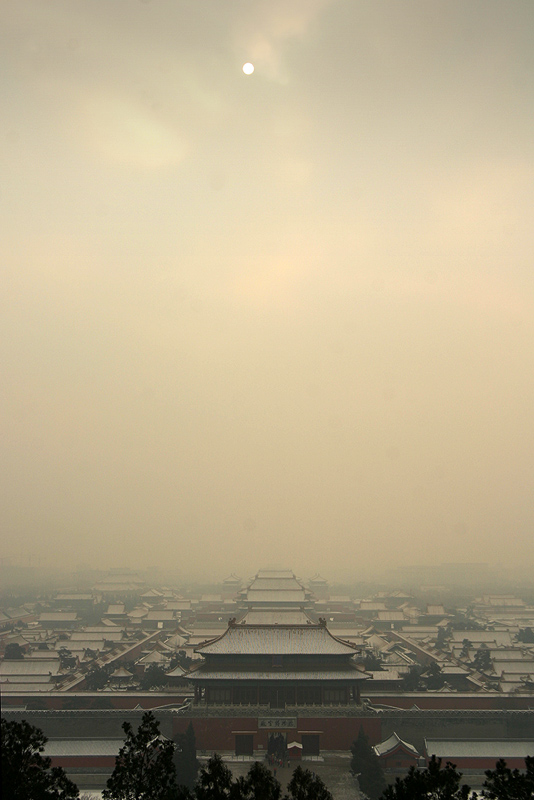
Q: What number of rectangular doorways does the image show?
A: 3